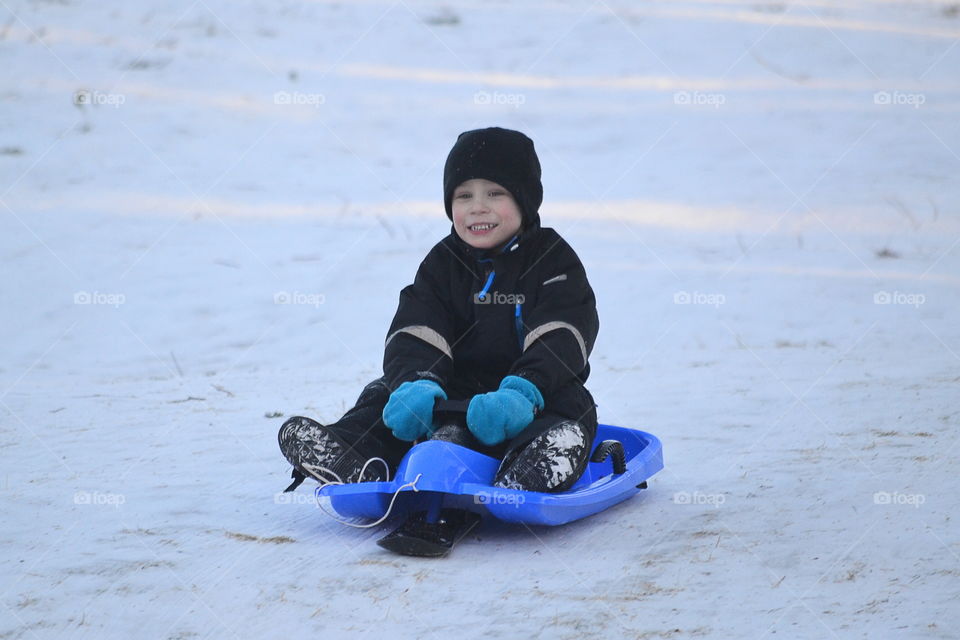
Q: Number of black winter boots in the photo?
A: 2